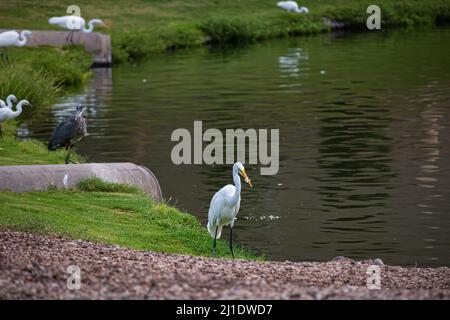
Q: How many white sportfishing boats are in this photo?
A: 0